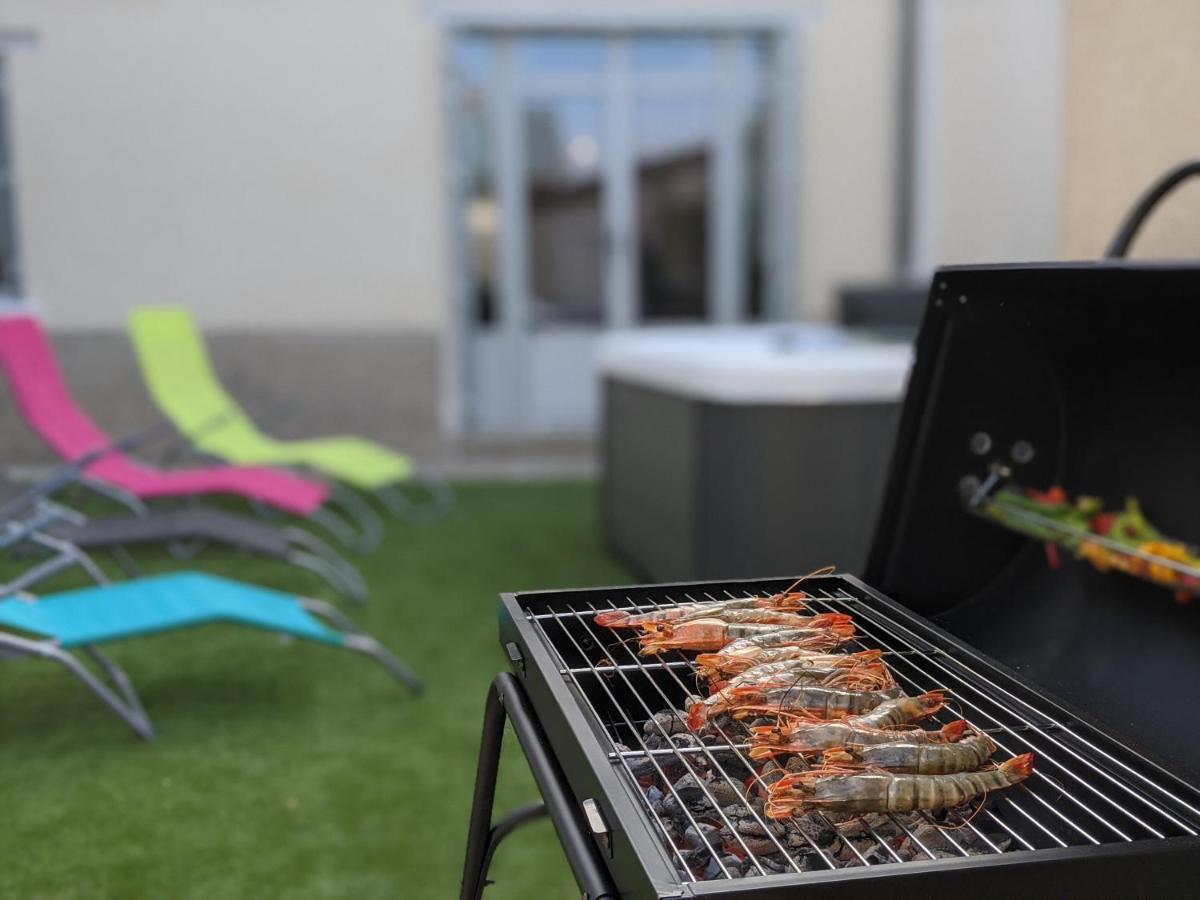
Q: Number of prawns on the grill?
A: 12